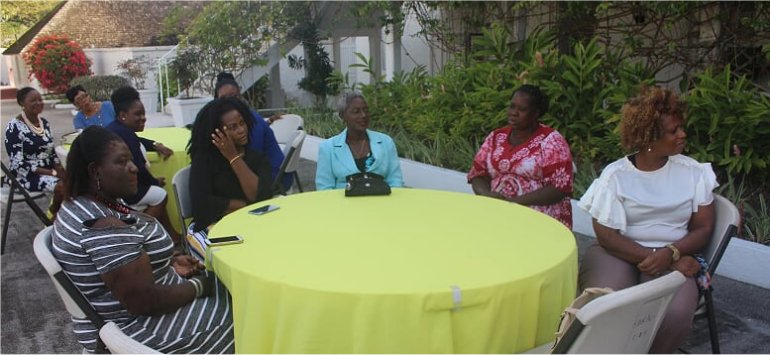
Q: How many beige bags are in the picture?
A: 1